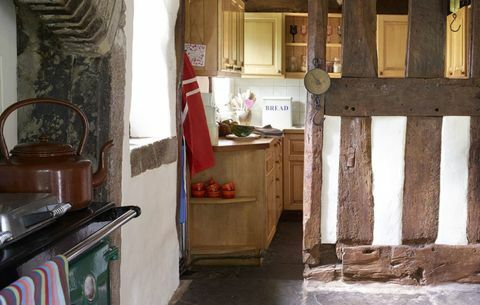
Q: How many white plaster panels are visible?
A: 3